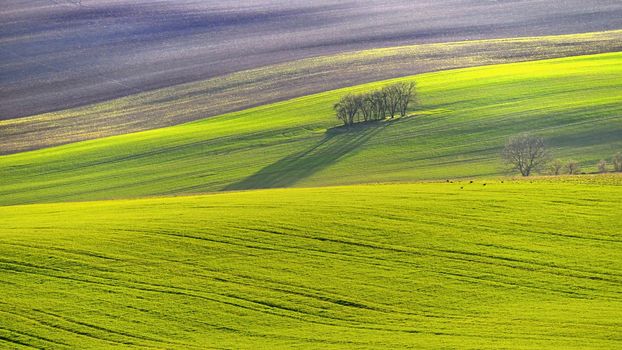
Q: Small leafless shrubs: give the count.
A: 4